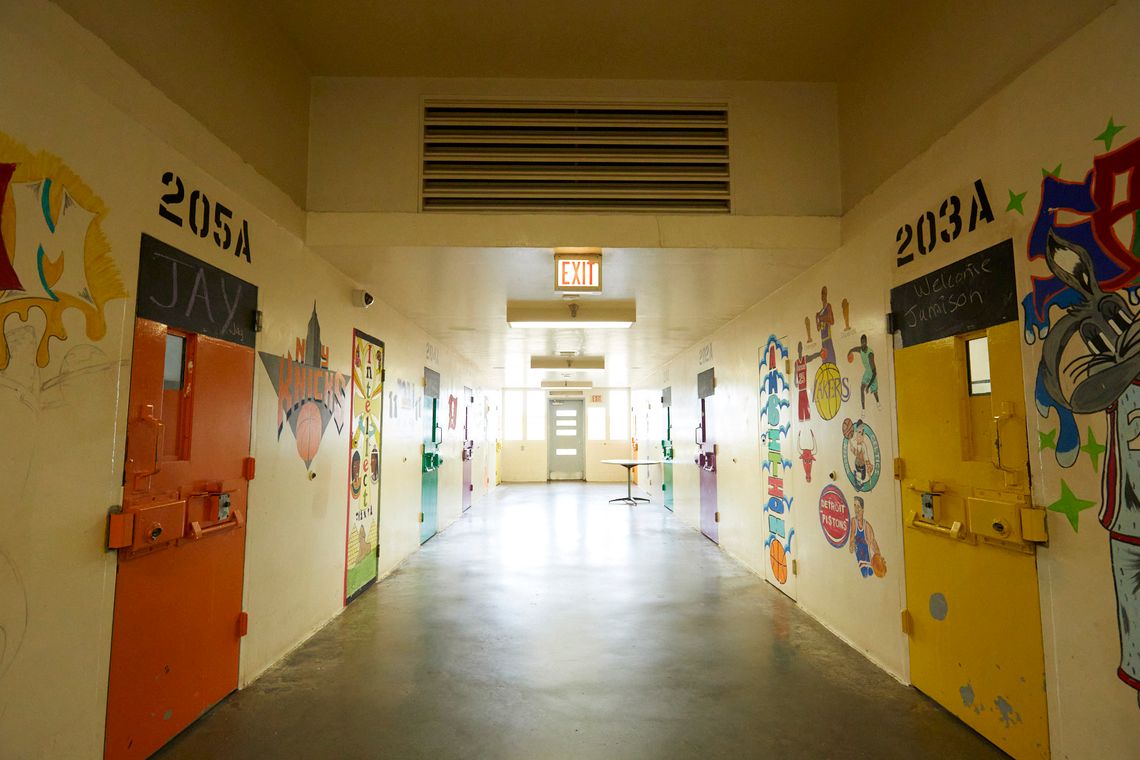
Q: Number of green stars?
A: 6